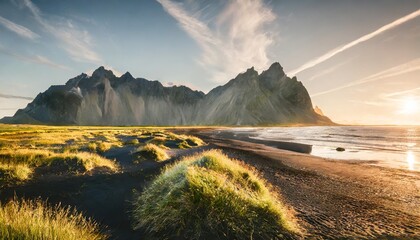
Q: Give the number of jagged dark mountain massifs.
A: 2